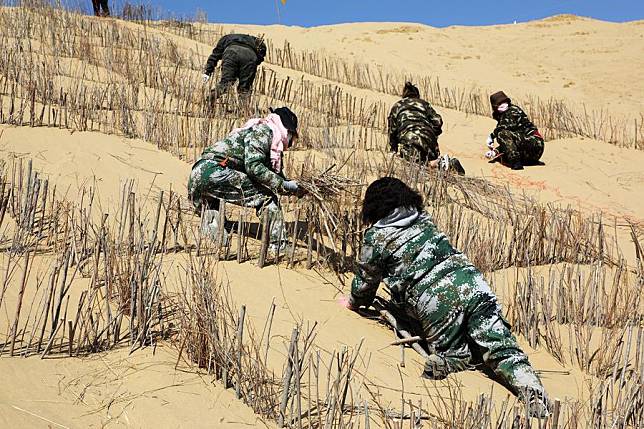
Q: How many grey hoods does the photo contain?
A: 1